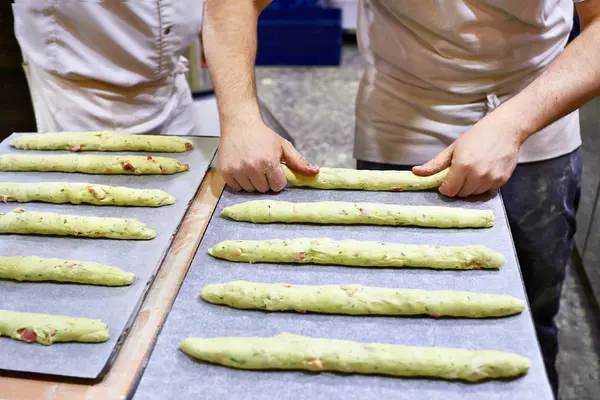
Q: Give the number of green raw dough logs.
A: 11